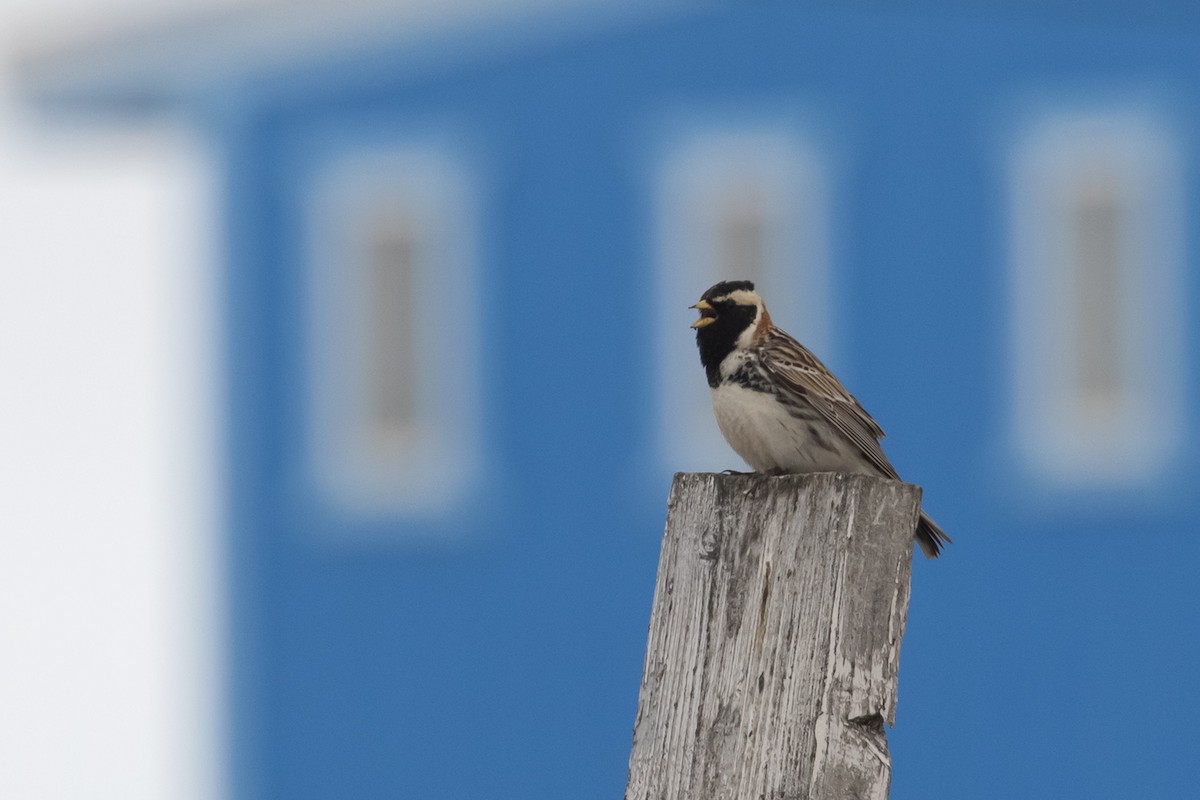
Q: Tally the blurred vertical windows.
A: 3